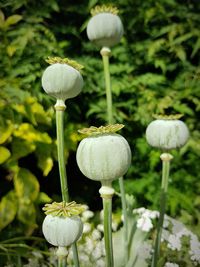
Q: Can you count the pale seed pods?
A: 5